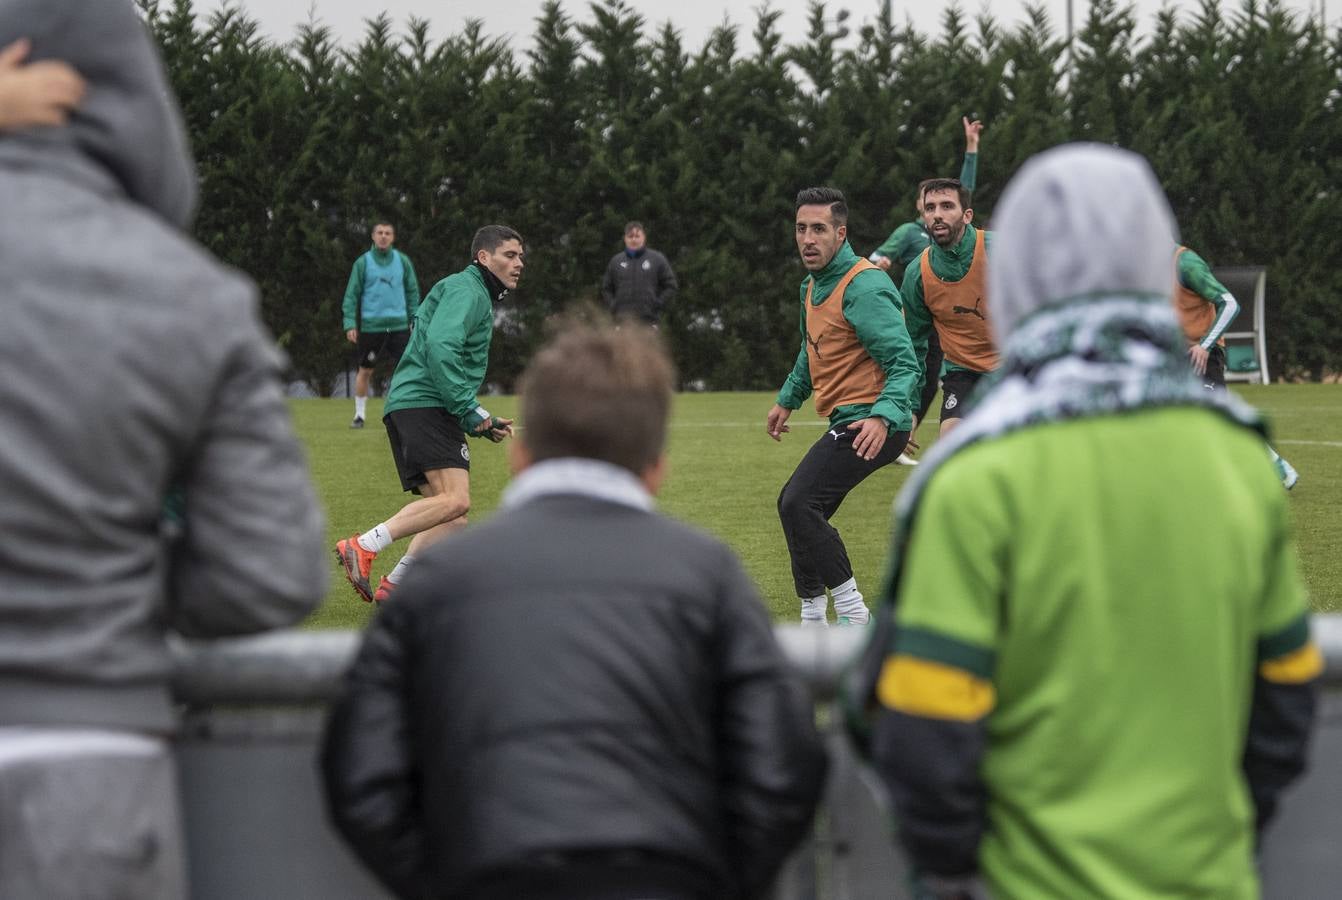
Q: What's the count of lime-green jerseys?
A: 1